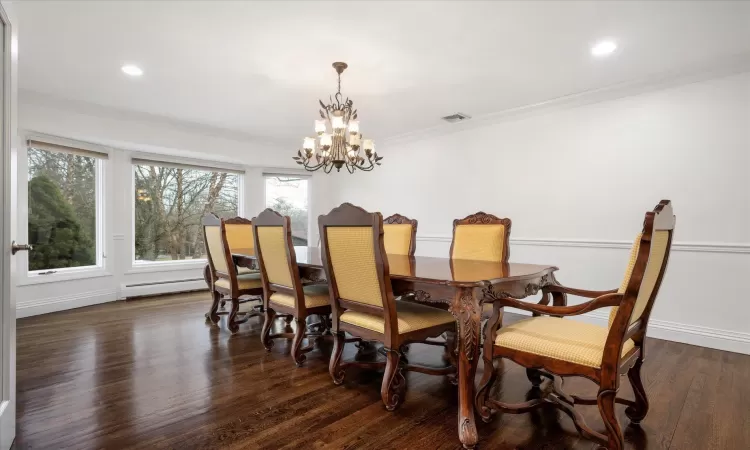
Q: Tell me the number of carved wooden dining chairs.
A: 7